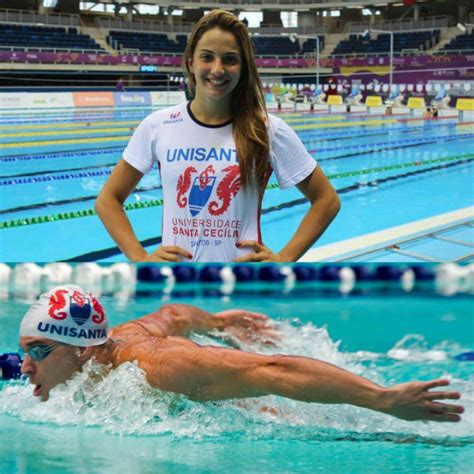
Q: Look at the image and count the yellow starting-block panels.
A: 4